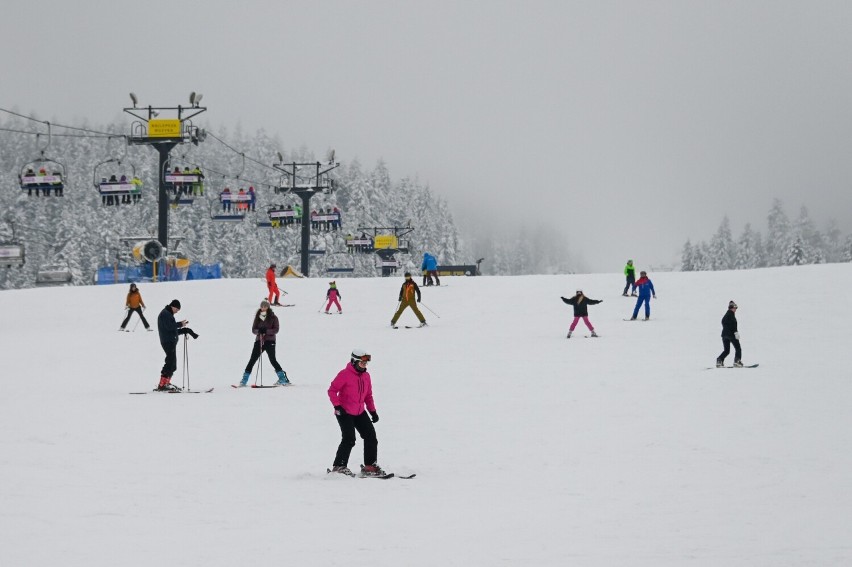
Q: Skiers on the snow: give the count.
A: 12